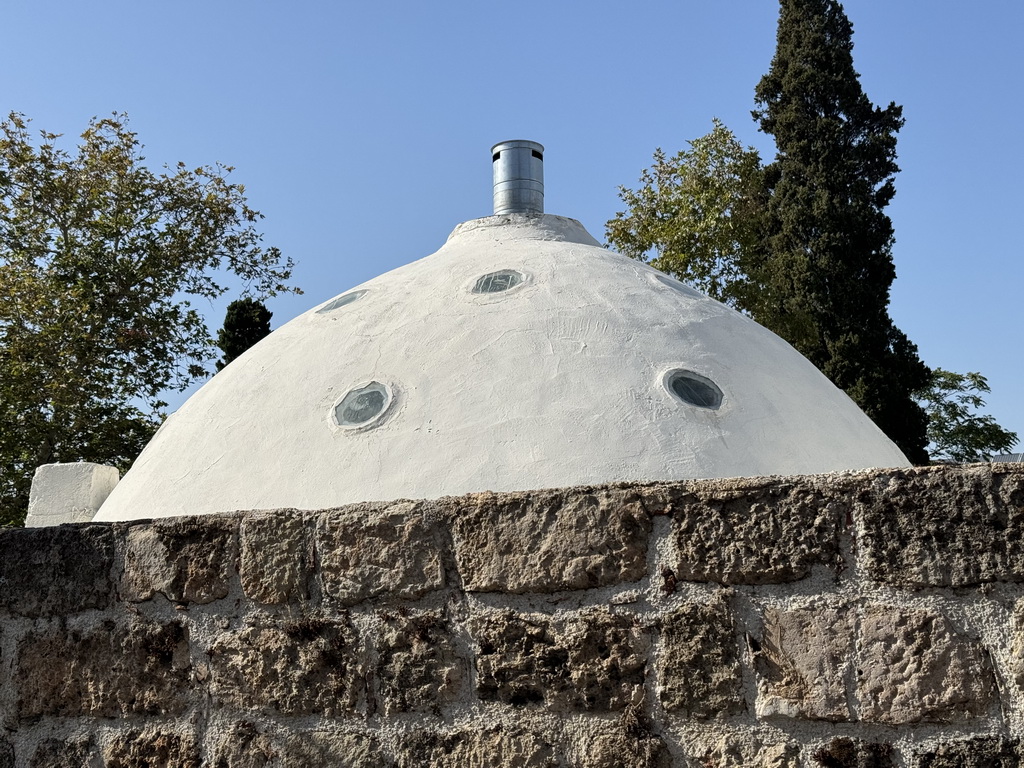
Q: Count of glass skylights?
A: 5